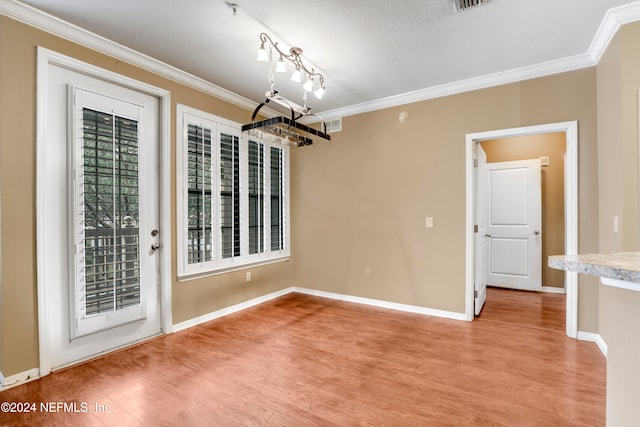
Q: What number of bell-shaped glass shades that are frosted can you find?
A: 5